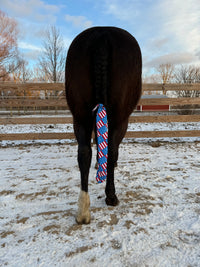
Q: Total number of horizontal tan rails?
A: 4